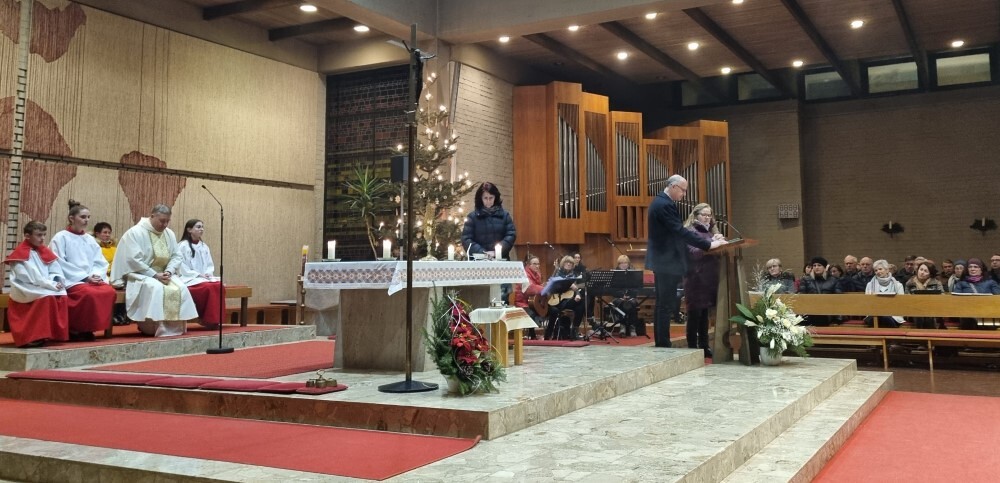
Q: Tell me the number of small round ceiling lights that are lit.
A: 12